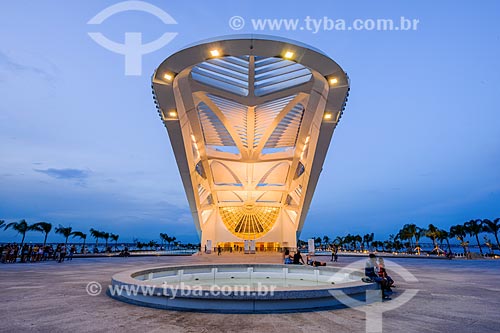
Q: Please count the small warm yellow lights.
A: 6